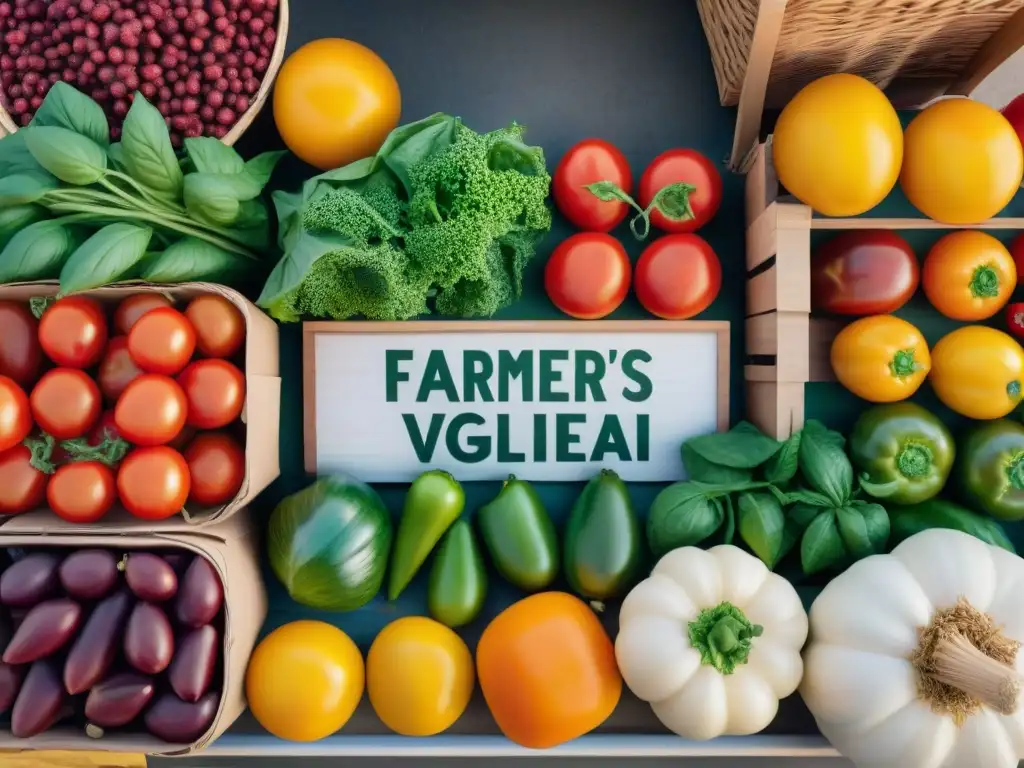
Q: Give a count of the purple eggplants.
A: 12